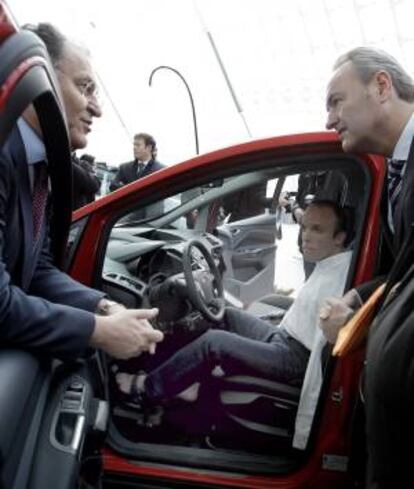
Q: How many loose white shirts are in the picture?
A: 1